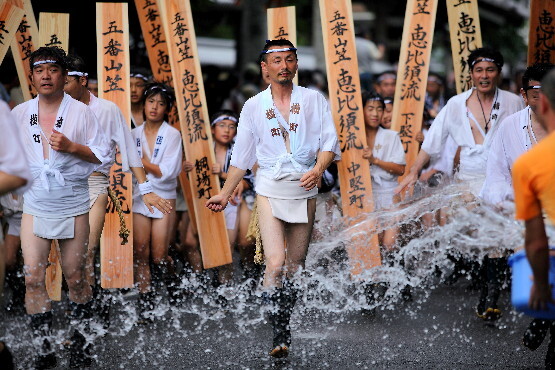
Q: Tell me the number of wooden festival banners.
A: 11